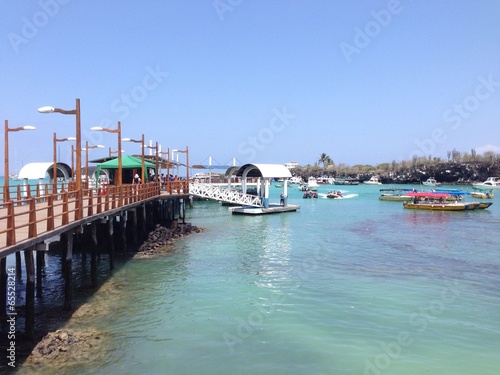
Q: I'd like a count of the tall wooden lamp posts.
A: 11